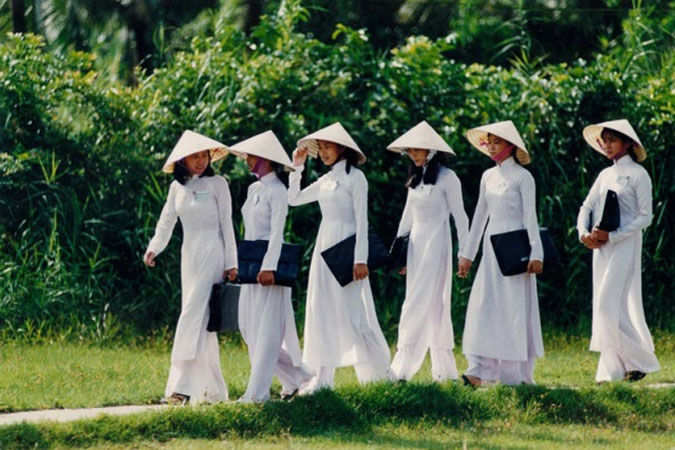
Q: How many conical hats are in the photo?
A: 6